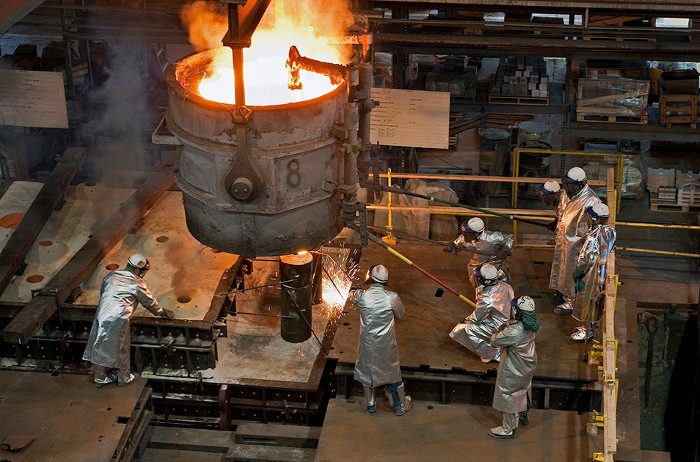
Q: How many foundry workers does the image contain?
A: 8